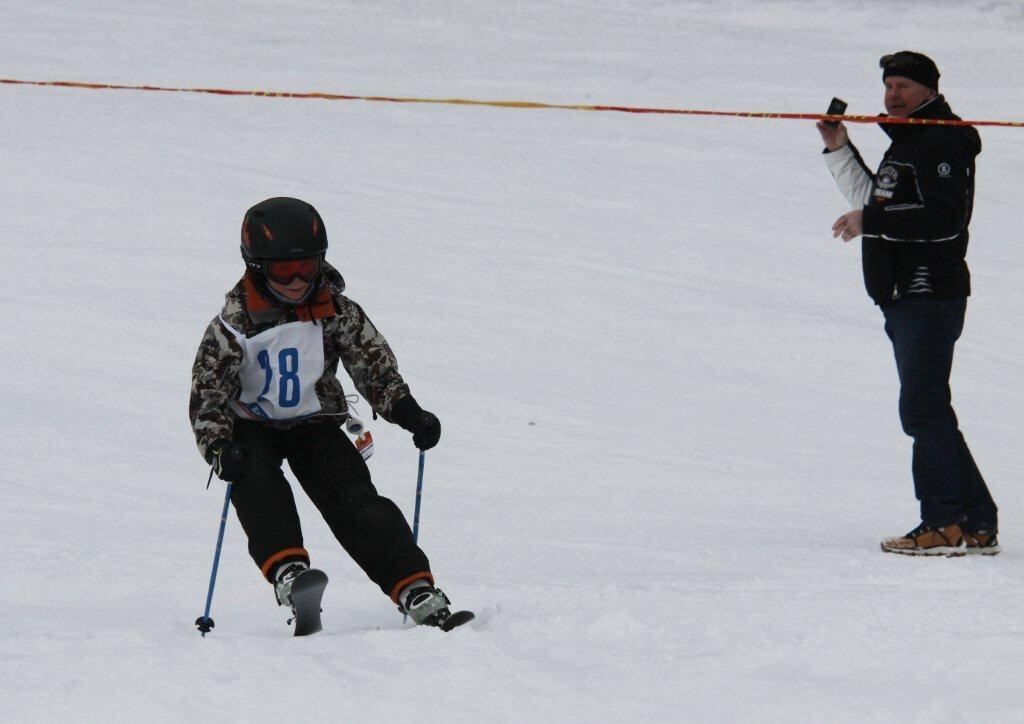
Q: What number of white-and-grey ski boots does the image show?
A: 2